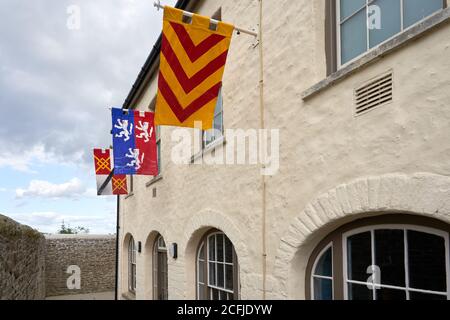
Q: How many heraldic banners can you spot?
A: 3